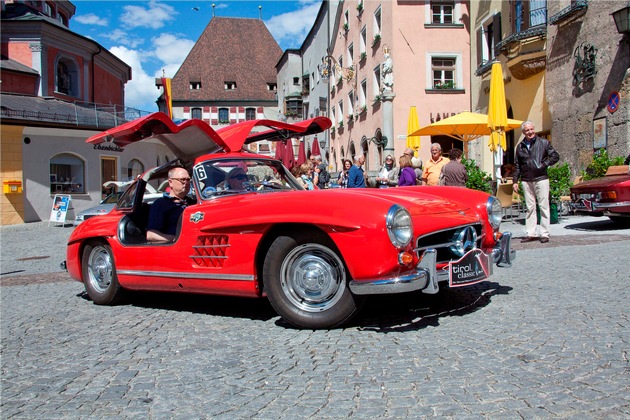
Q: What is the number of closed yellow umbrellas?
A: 2